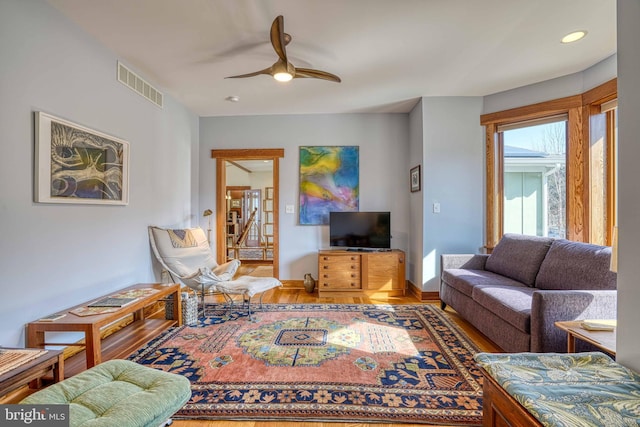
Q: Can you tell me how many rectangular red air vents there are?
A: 0